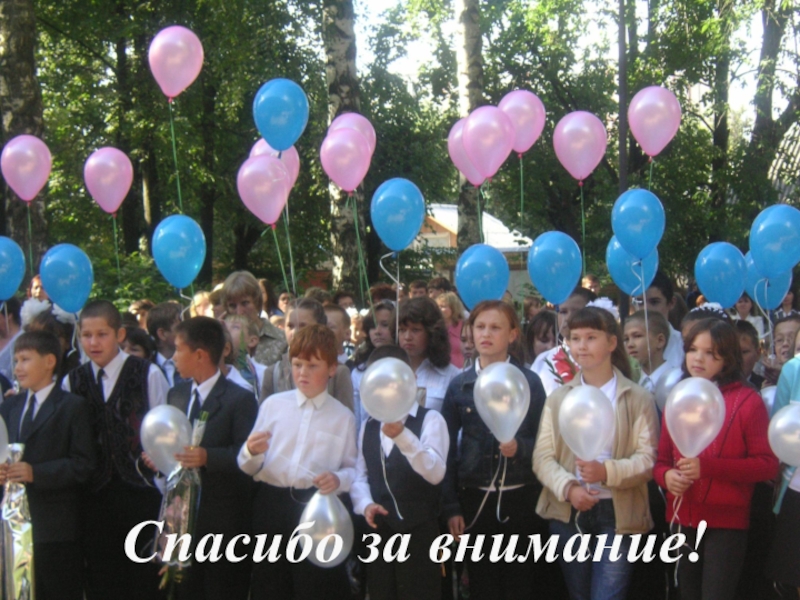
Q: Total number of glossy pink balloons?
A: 12